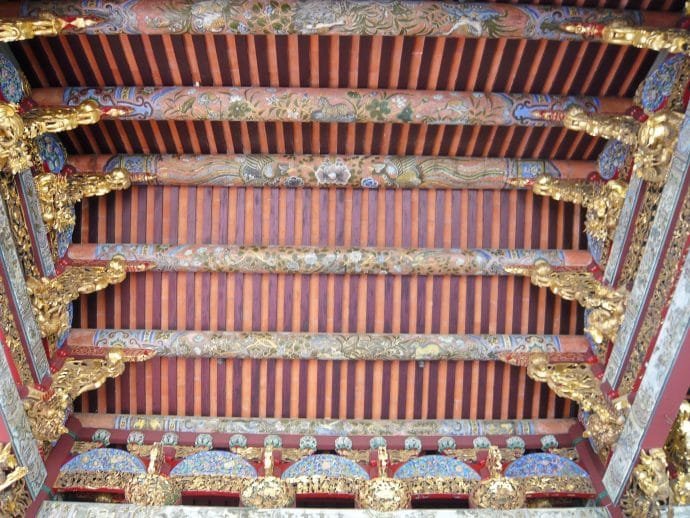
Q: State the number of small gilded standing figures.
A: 4